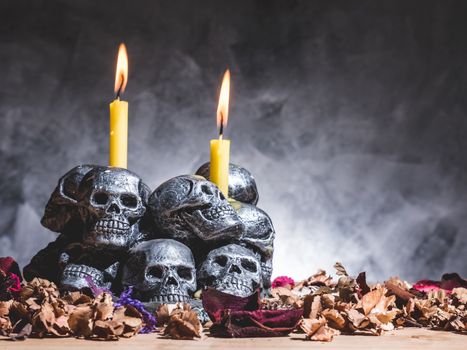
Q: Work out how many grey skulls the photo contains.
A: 8